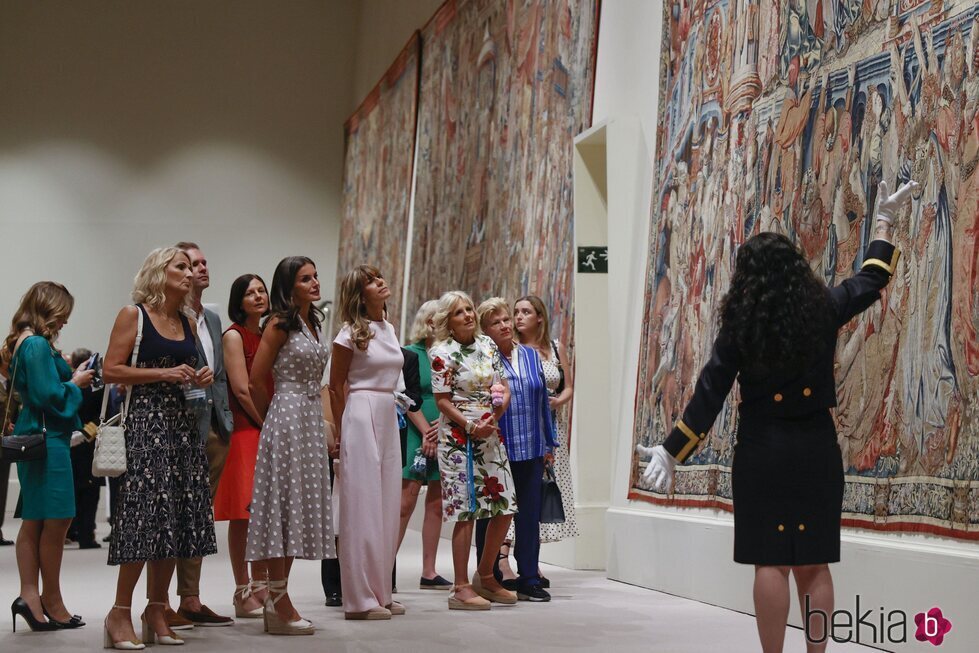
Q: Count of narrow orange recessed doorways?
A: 0